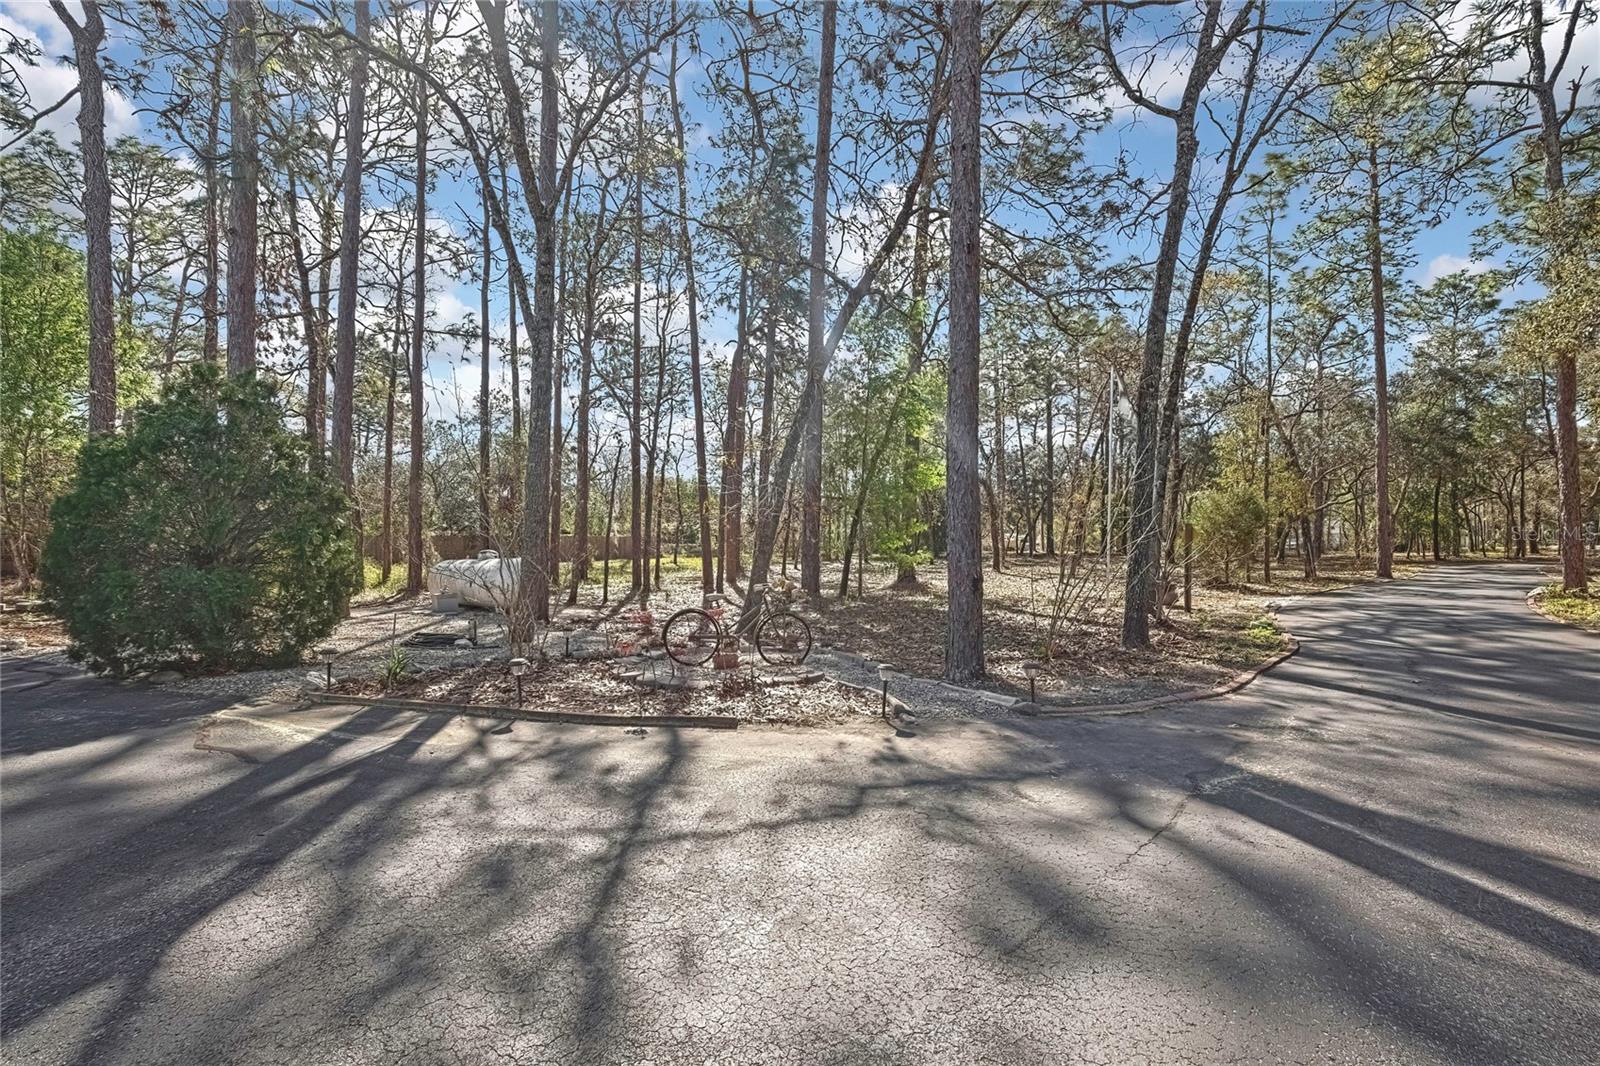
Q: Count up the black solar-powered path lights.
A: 5